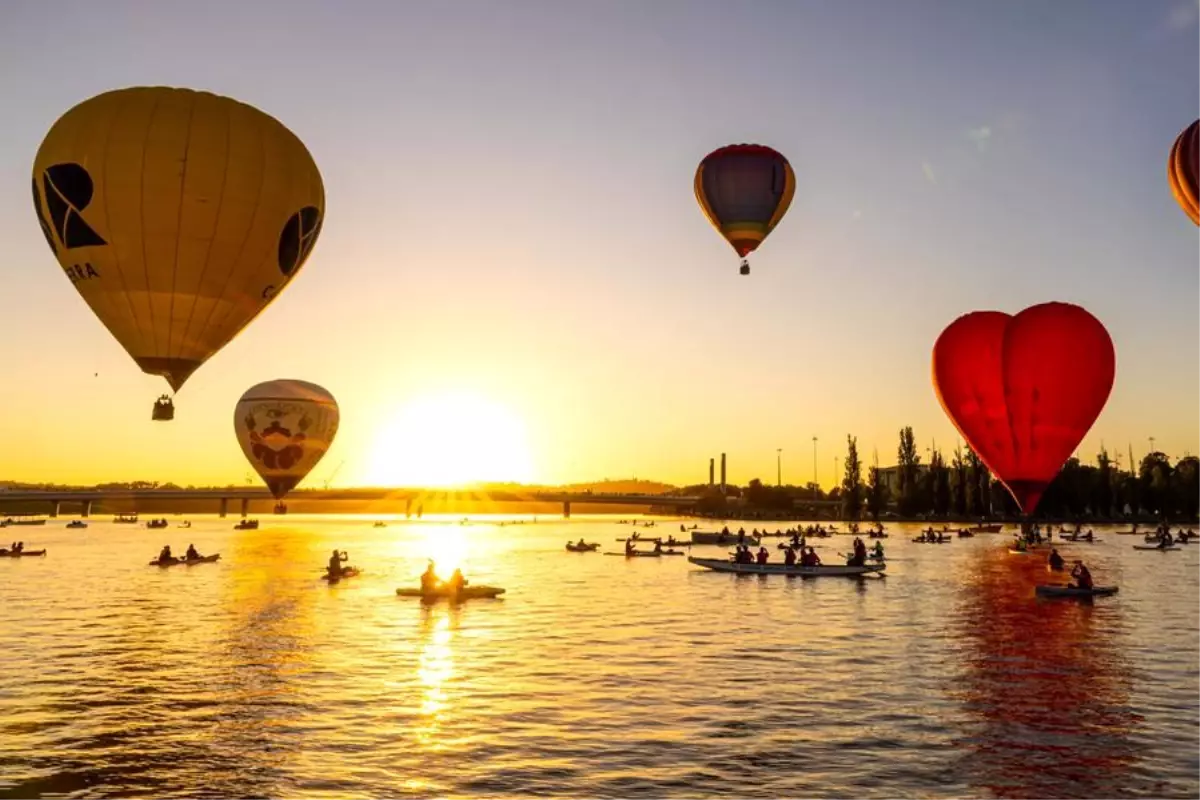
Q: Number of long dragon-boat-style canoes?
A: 1